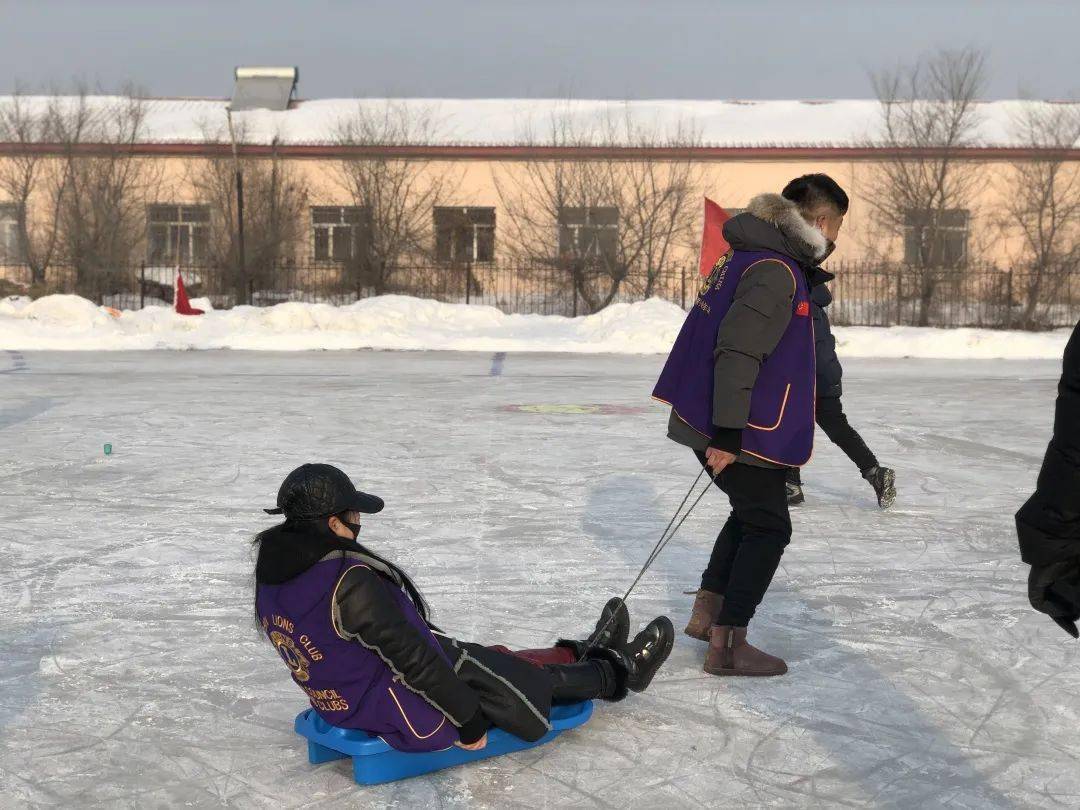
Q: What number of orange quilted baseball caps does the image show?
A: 0